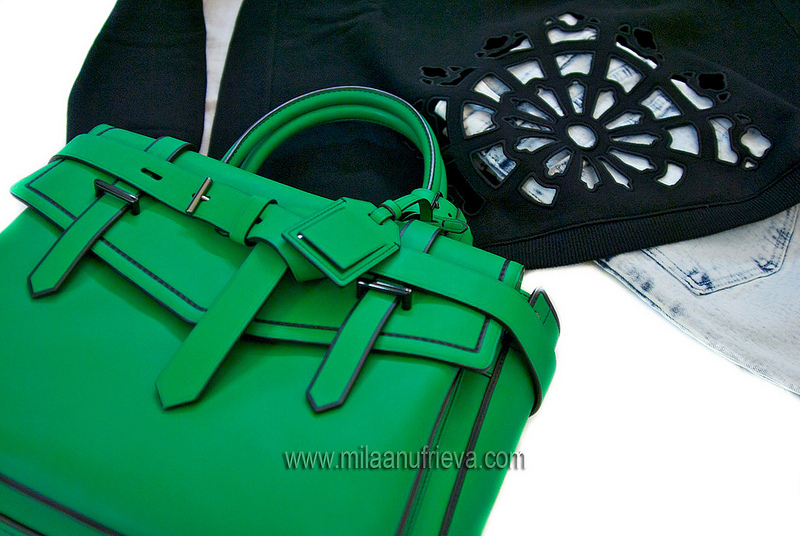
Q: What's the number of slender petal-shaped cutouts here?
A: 12